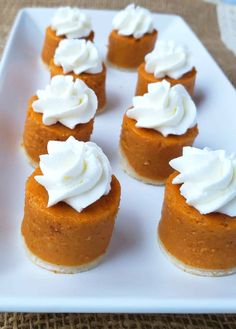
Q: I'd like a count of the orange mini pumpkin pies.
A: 8